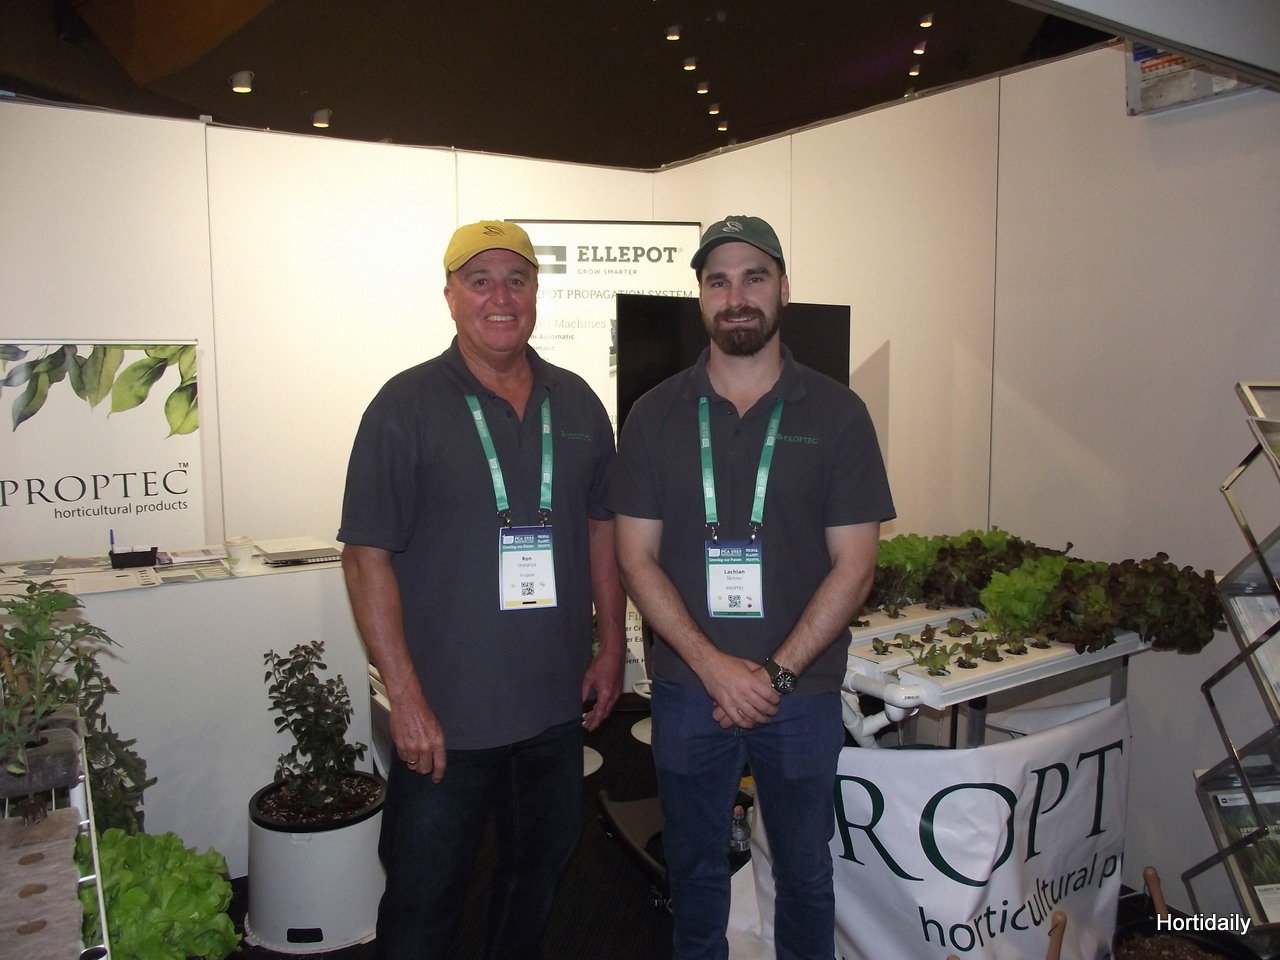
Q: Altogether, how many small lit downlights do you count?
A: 10